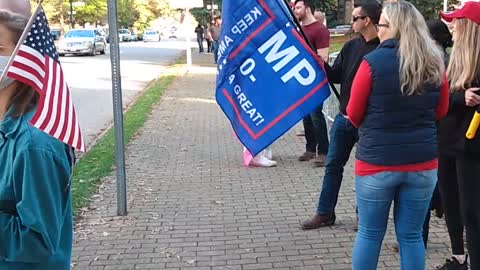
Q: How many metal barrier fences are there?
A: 1